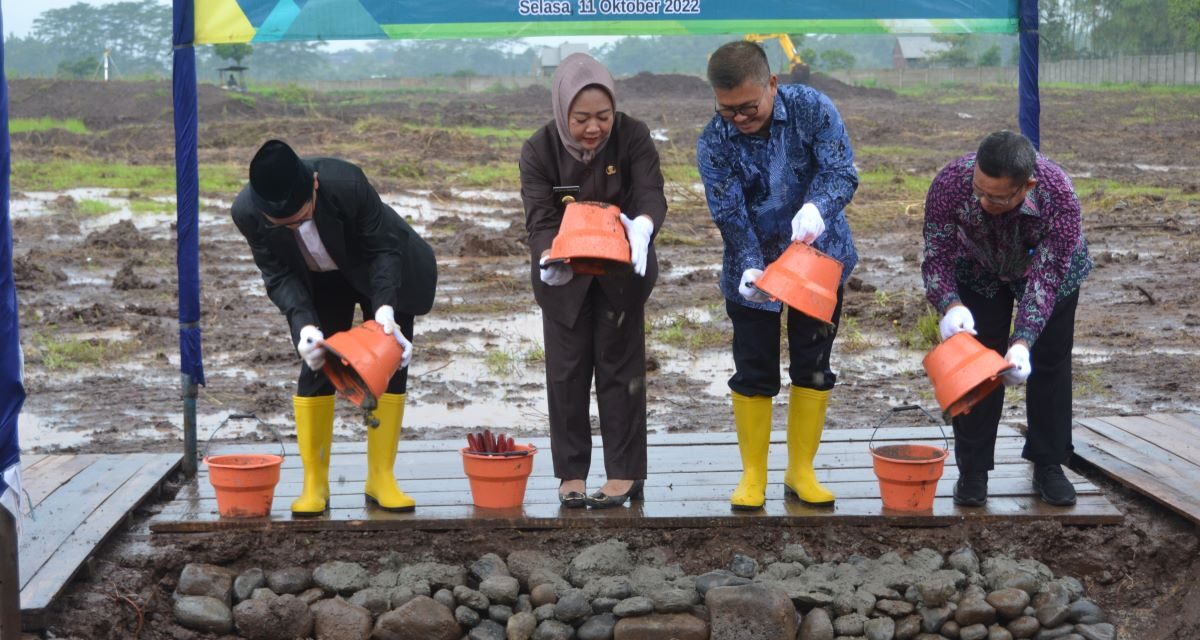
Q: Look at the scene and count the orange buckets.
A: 7